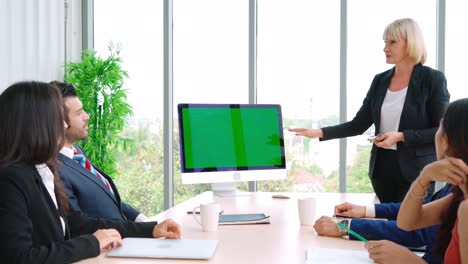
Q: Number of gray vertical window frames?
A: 5